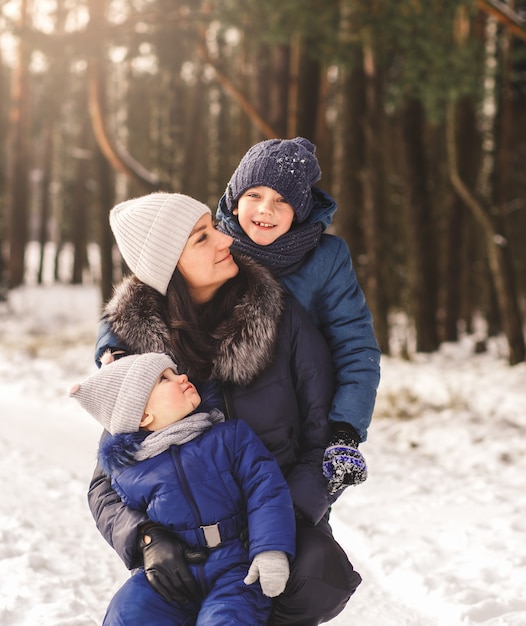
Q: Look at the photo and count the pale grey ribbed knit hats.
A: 2